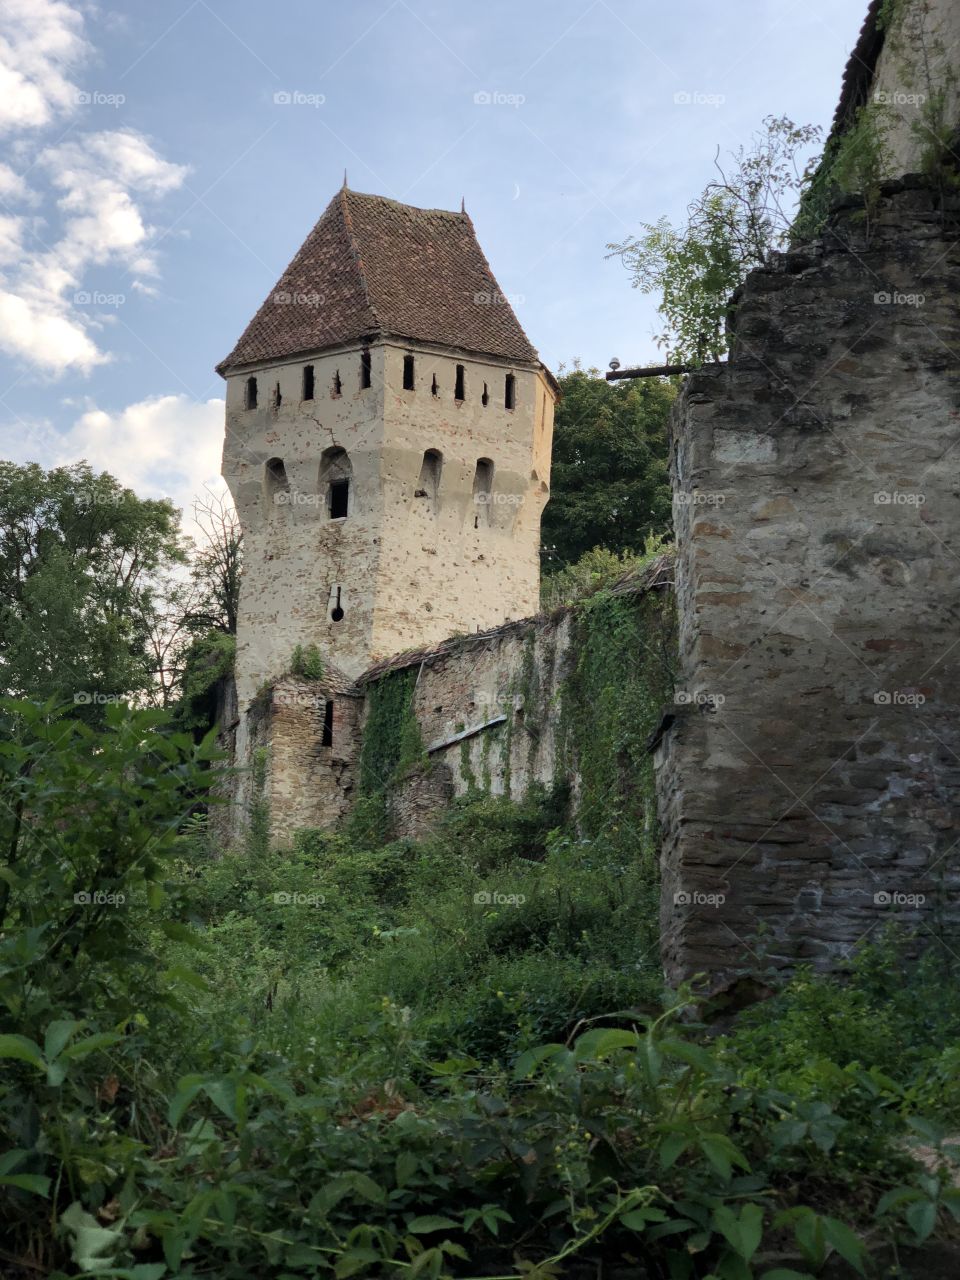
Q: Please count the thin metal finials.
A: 2